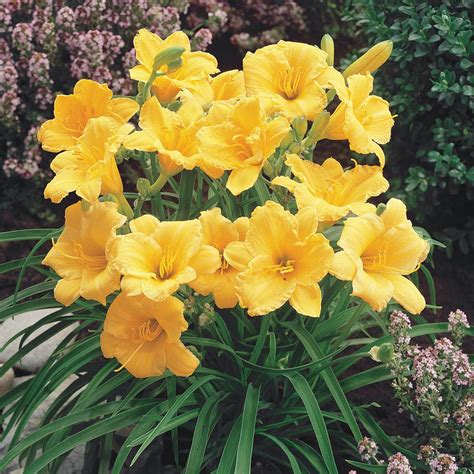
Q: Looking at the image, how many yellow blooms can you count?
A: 15